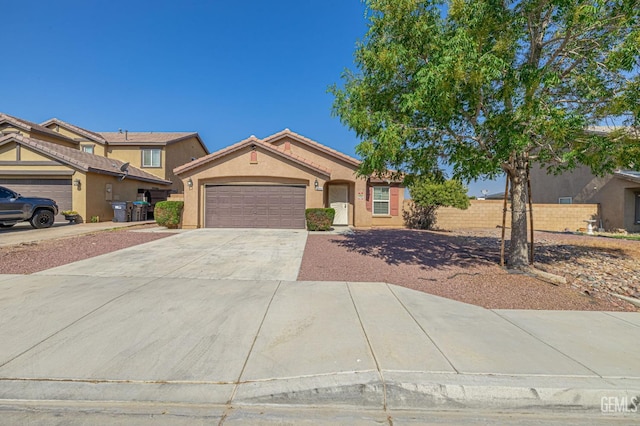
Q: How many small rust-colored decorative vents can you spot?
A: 2